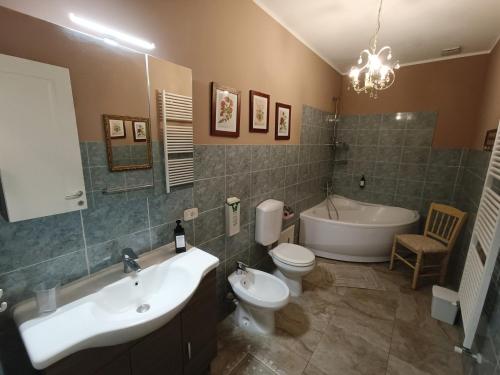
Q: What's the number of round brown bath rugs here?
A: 0